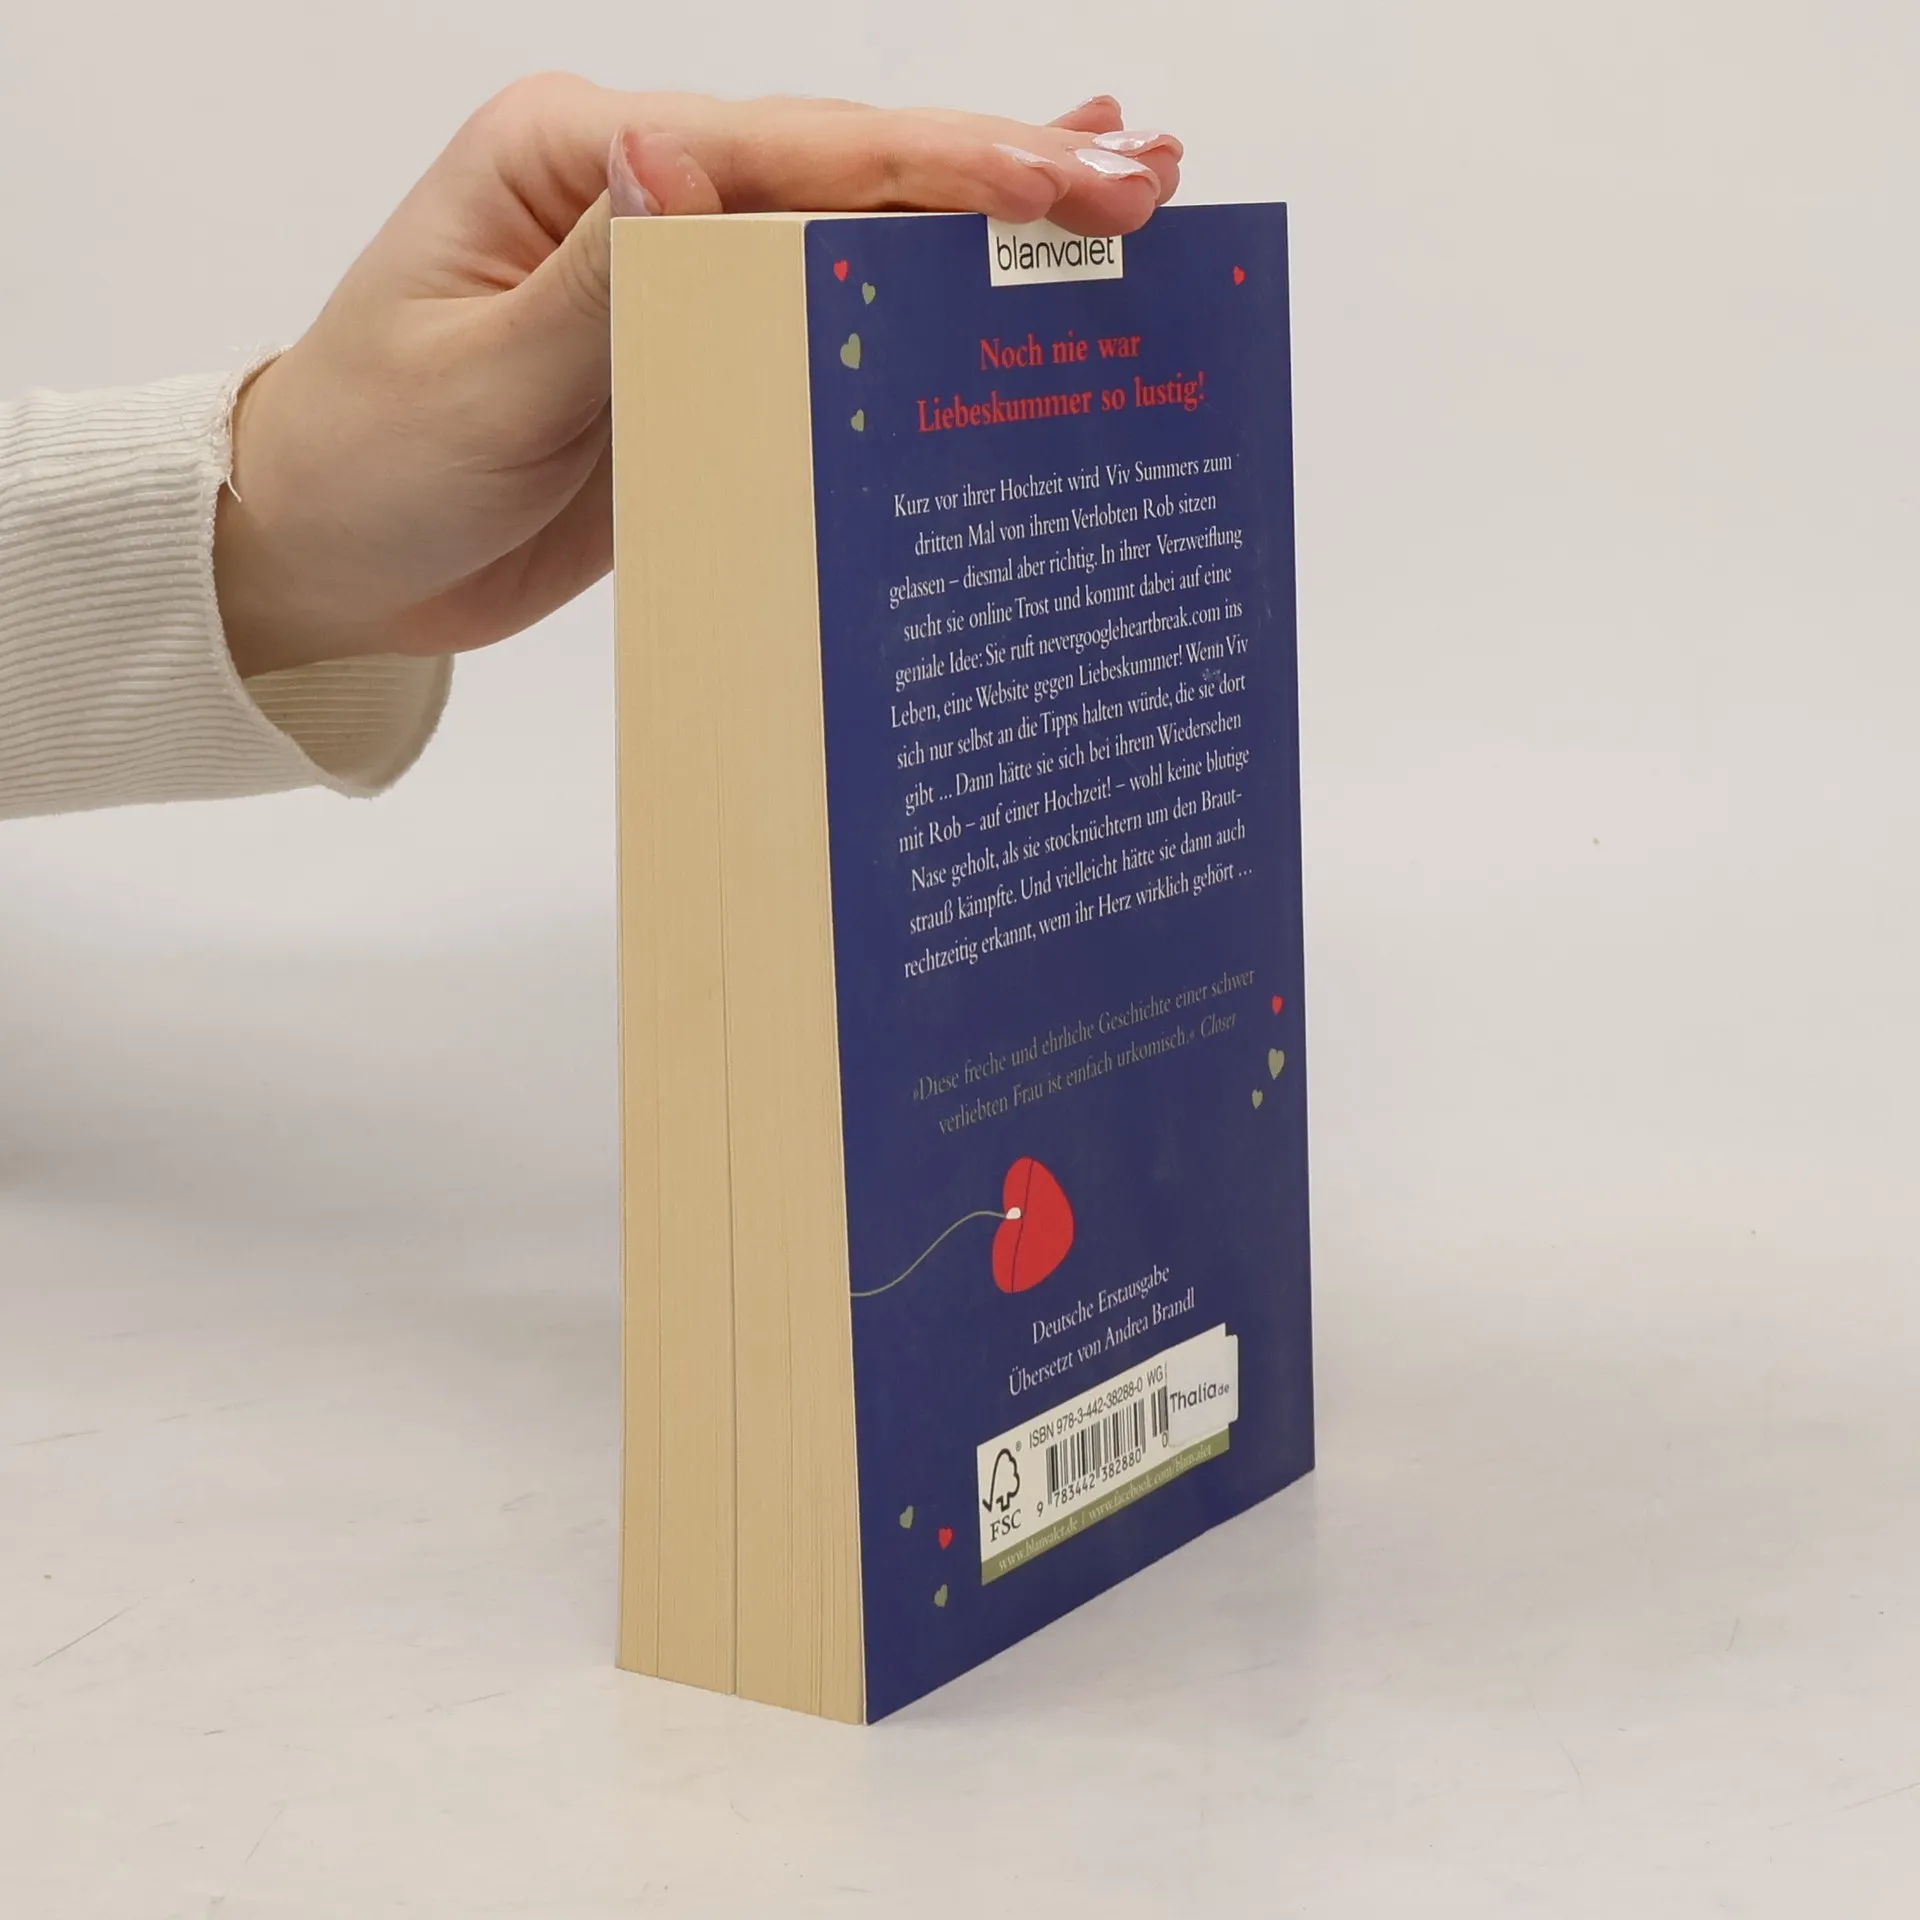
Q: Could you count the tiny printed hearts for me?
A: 11